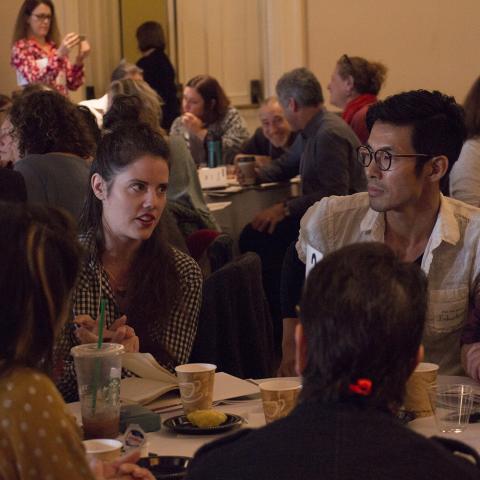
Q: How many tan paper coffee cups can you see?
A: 4